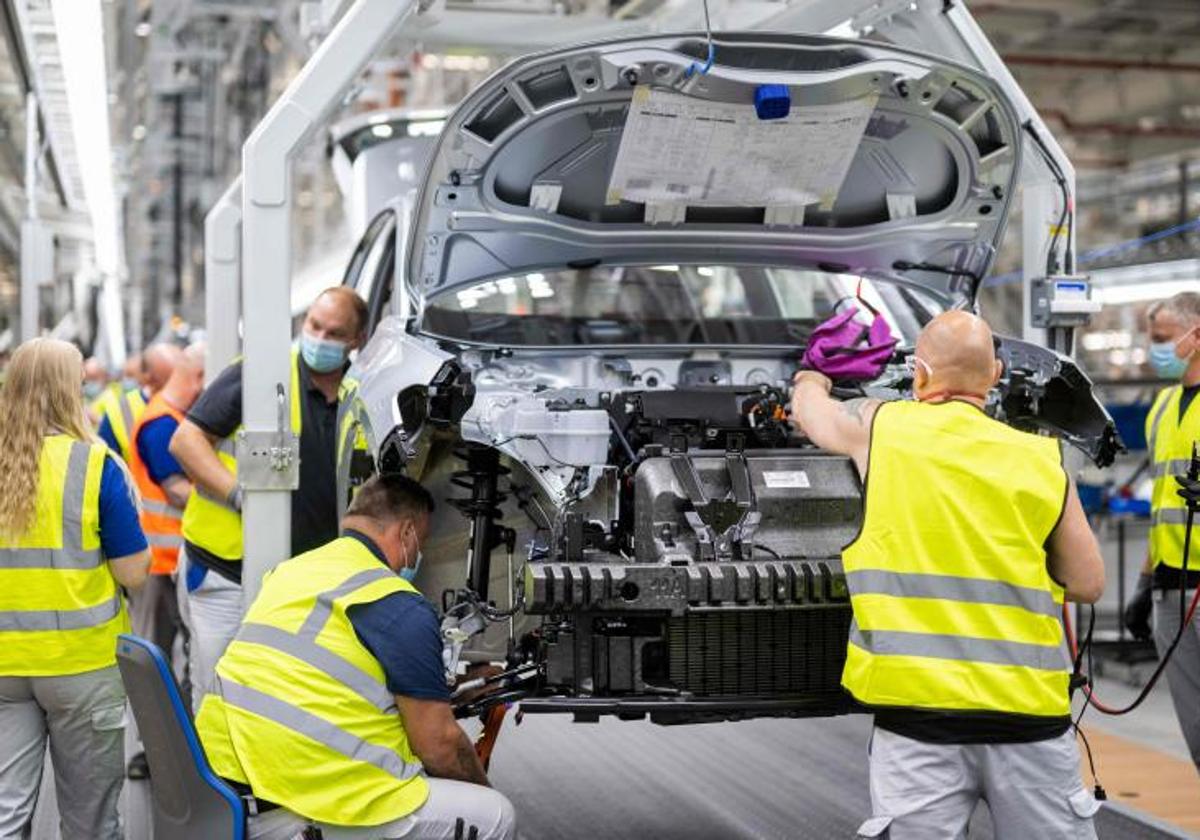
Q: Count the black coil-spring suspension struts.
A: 1